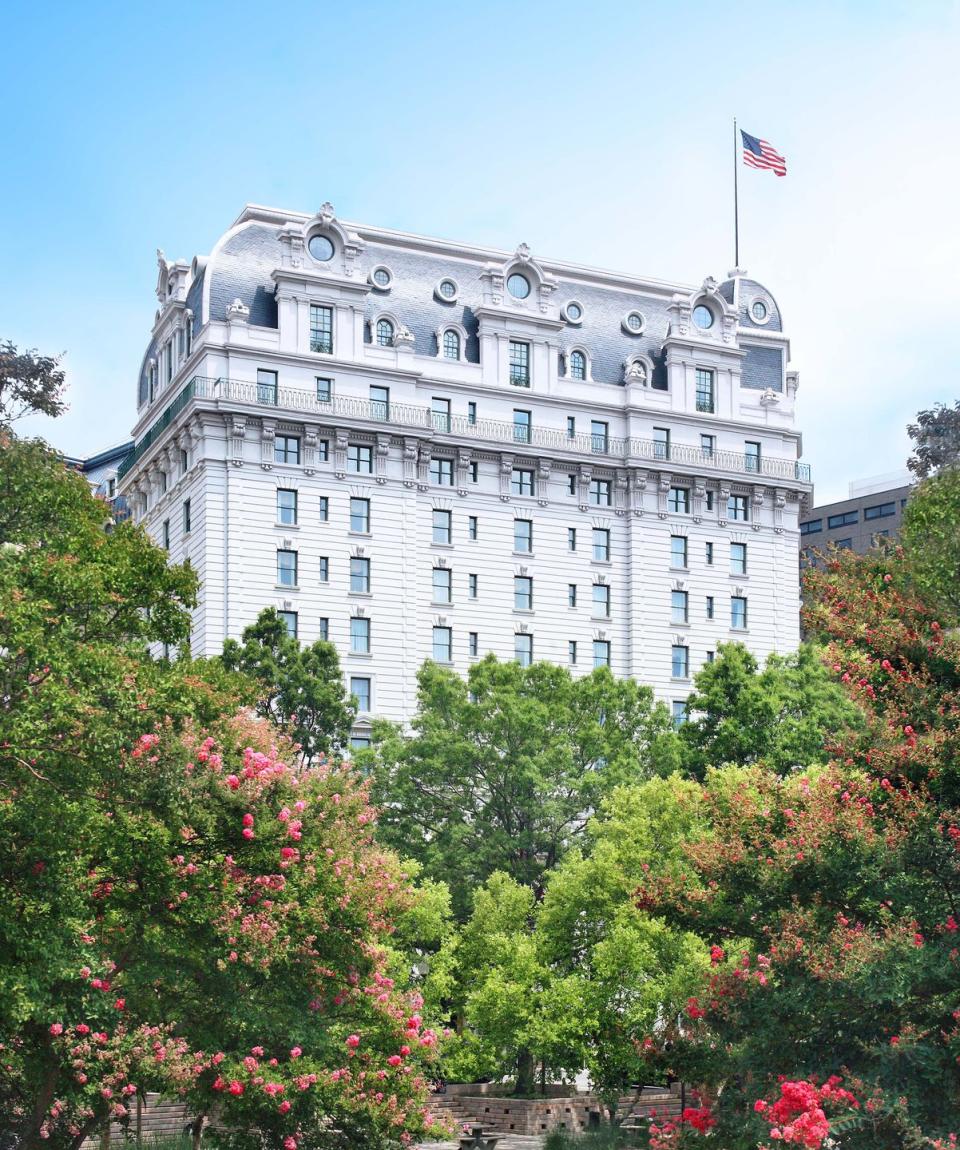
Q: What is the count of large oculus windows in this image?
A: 3